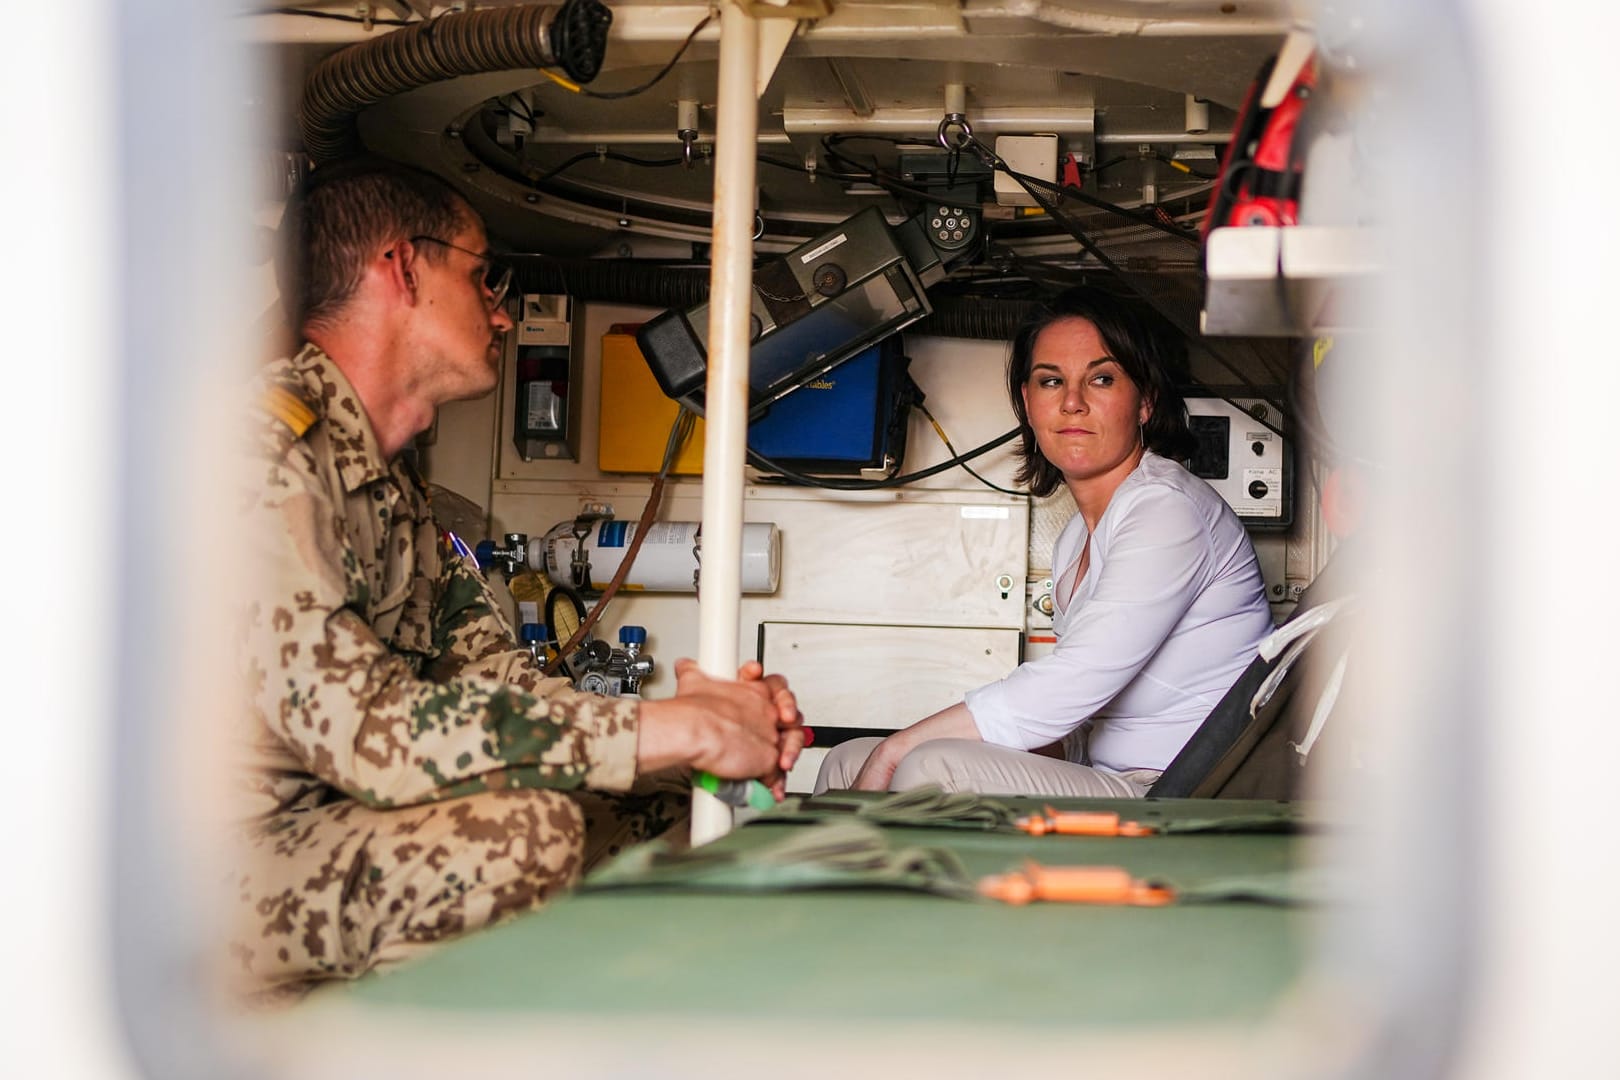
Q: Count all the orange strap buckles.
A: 2